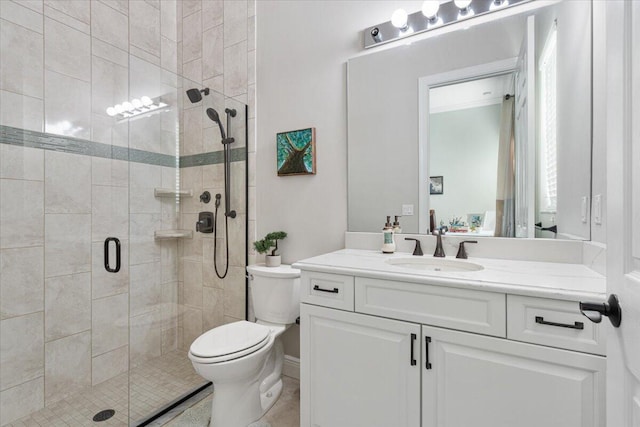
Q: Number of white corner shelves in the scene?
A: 2